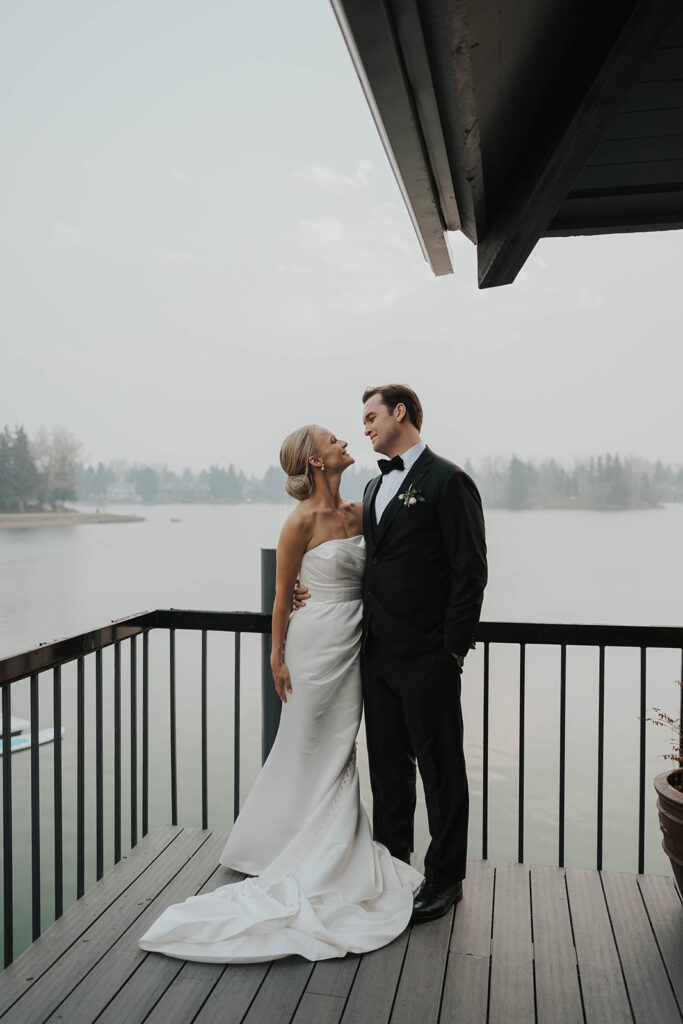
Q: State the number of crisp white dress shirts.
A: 1